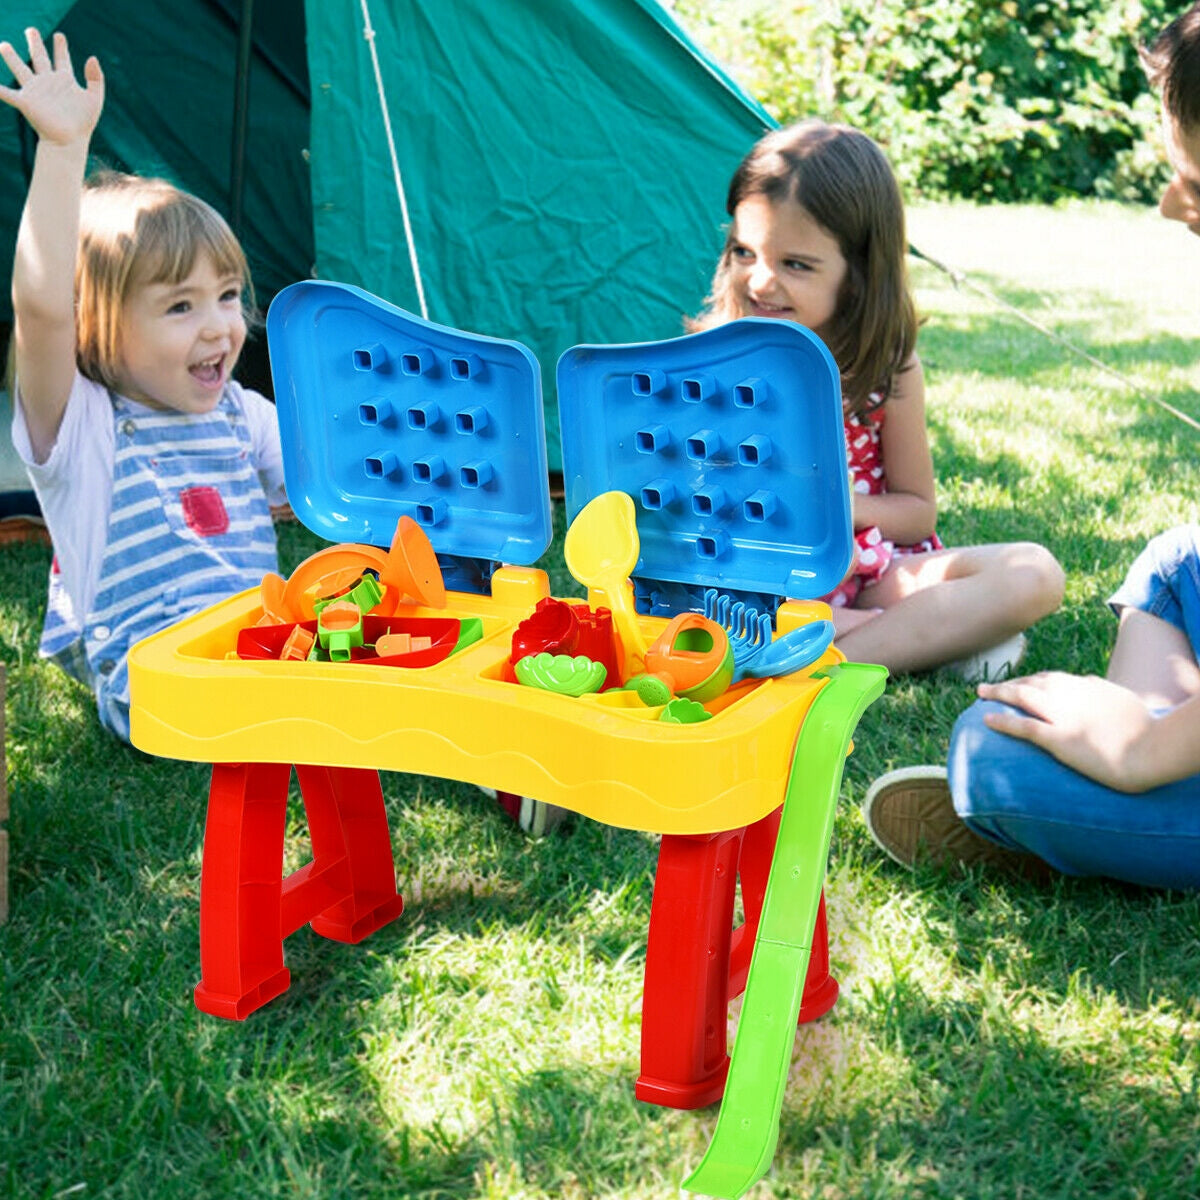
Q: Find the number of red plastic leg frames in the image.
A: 2